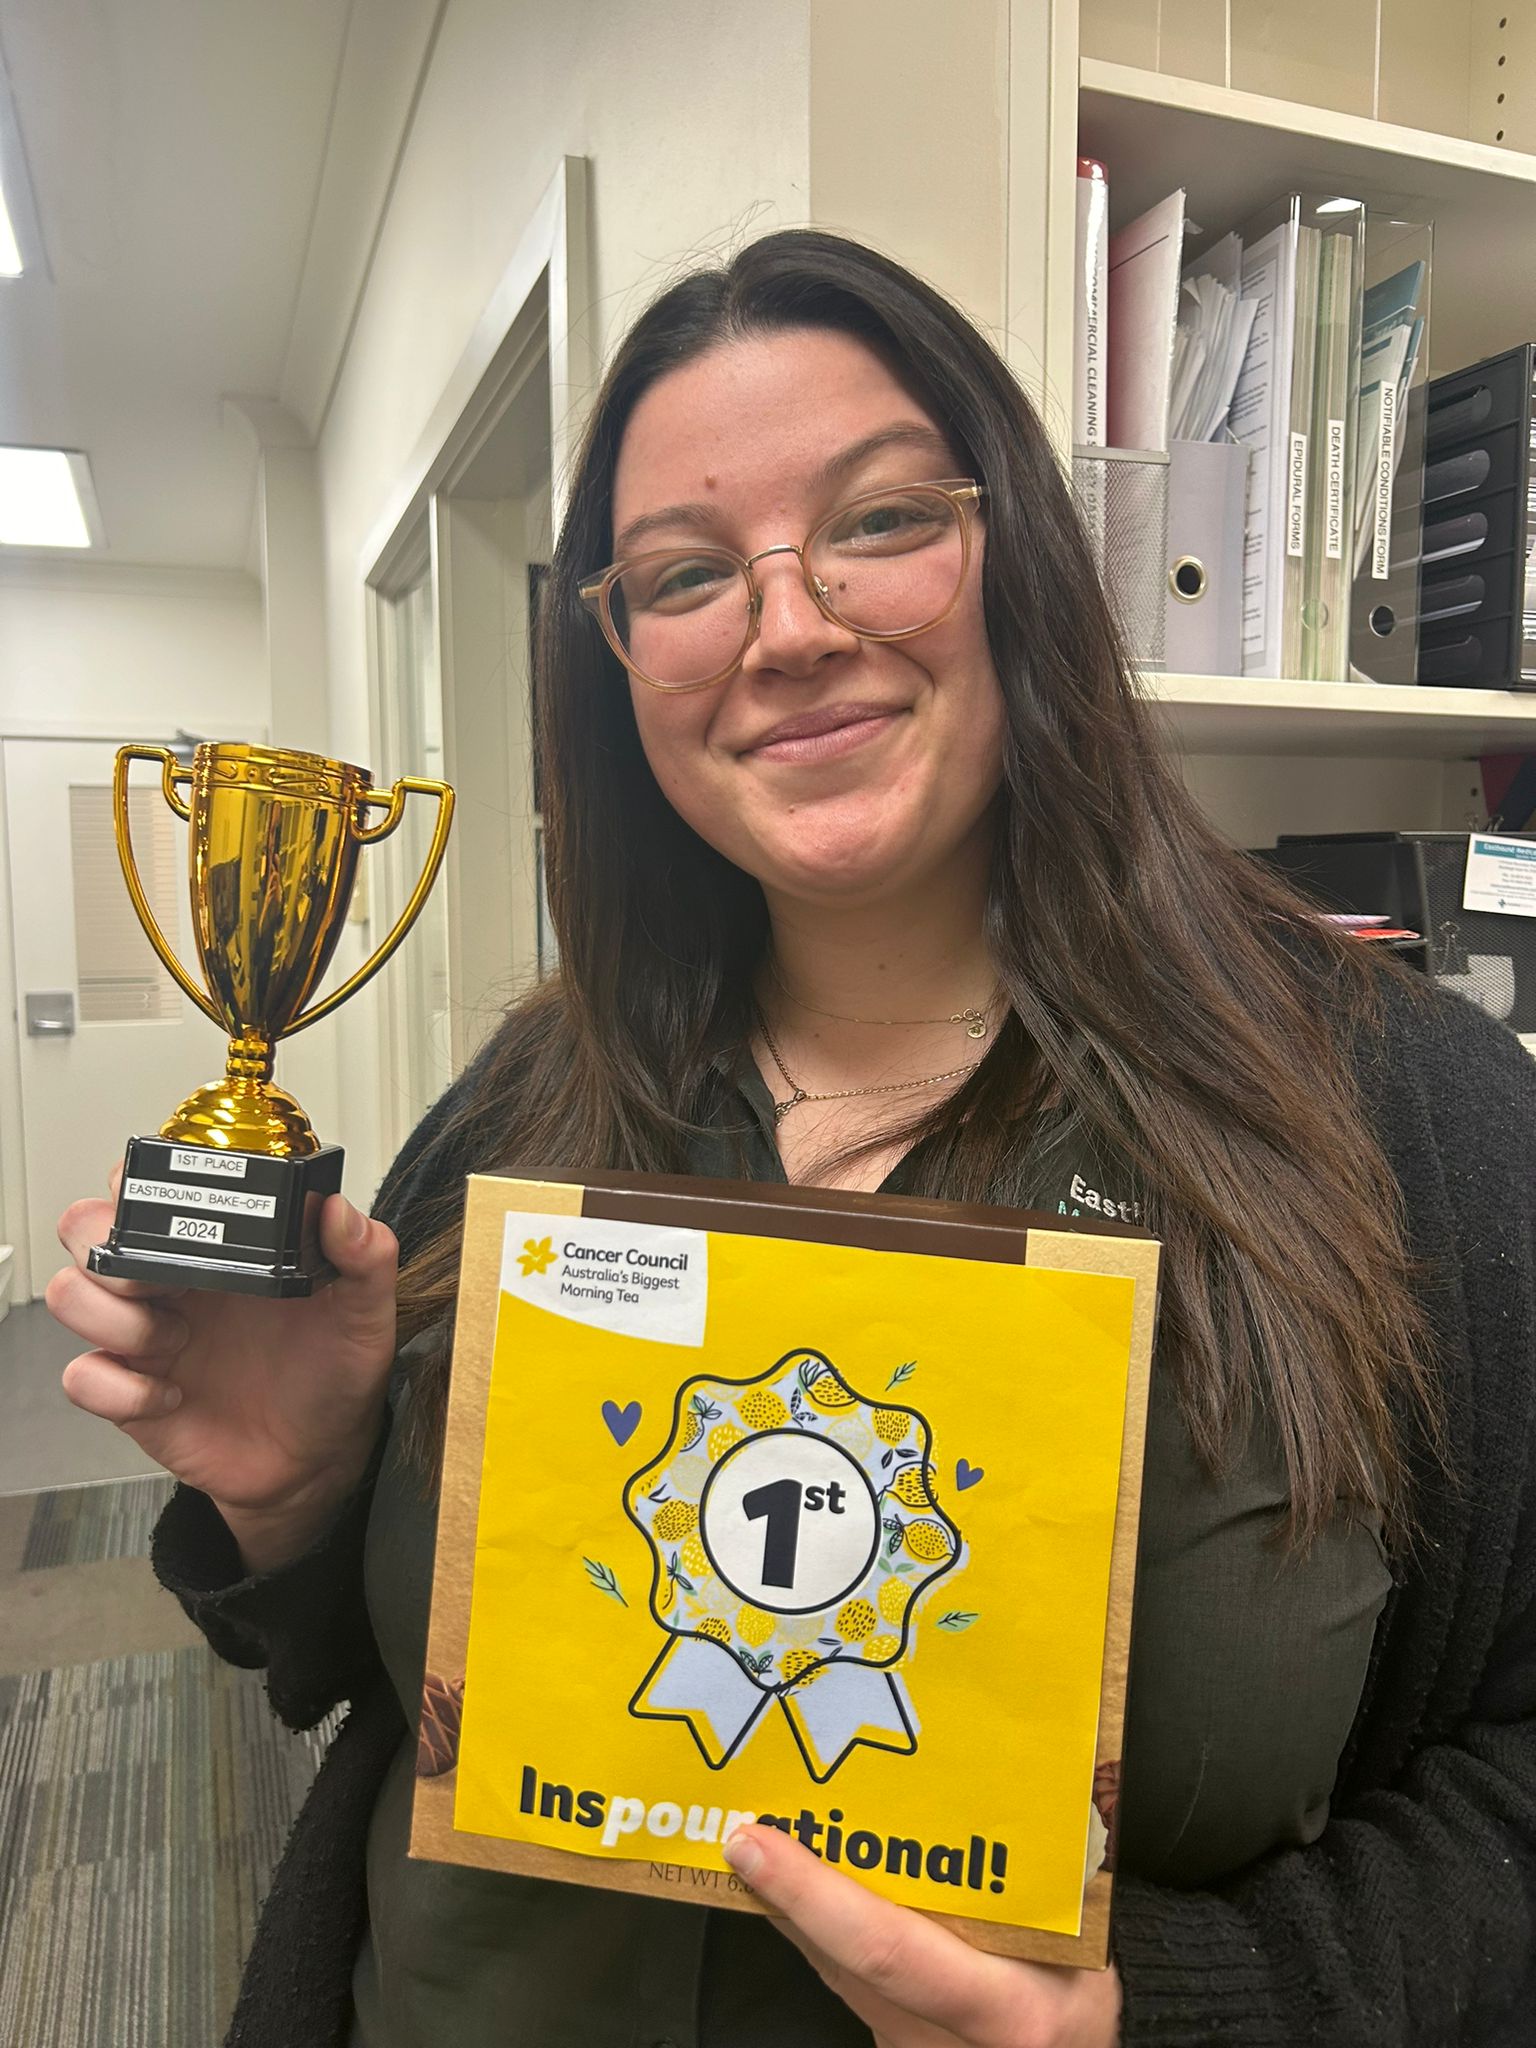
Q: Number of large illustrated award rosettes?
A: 1